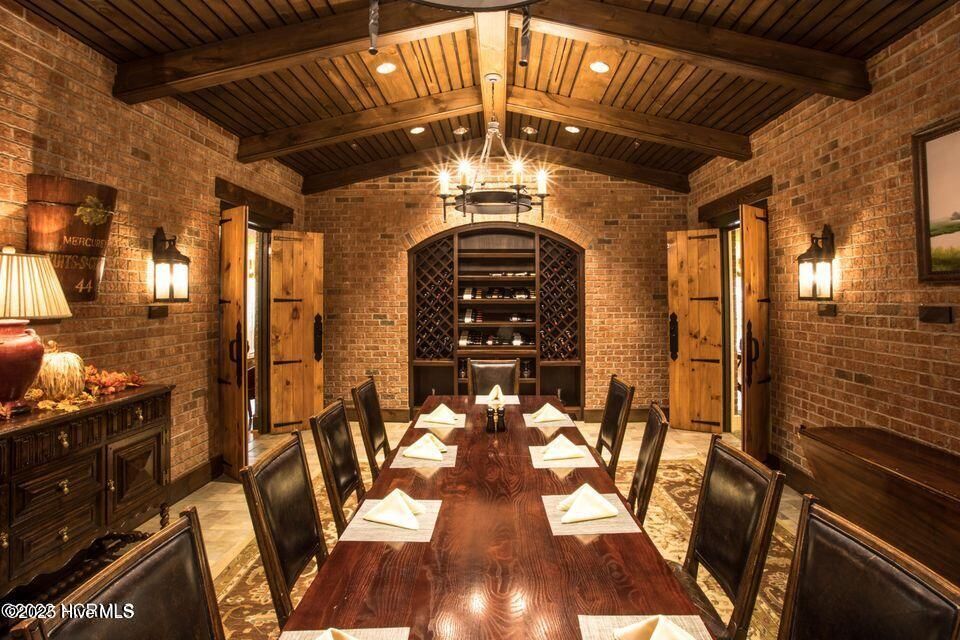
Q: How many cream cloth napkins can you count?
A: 9